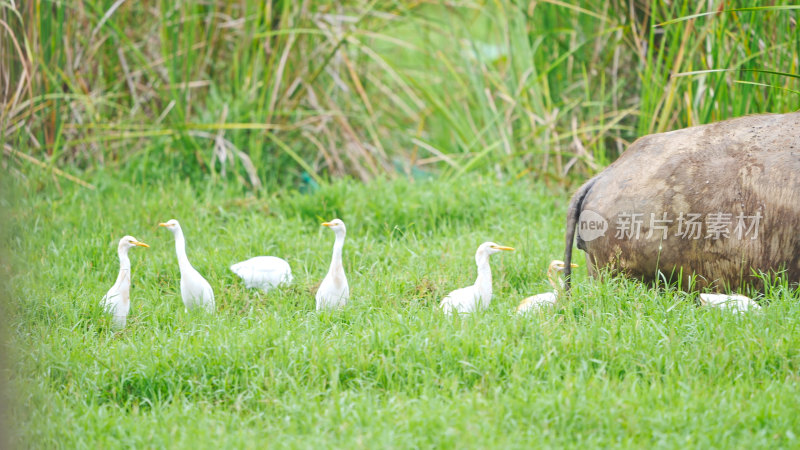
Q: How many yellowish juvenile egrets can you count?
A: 1